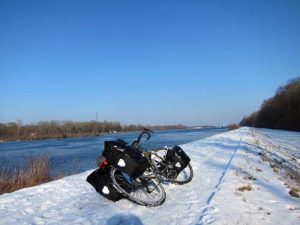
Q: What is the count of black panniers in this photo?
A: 3